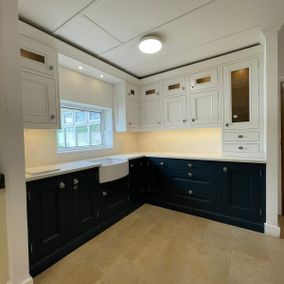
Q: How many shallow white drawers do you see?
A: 2